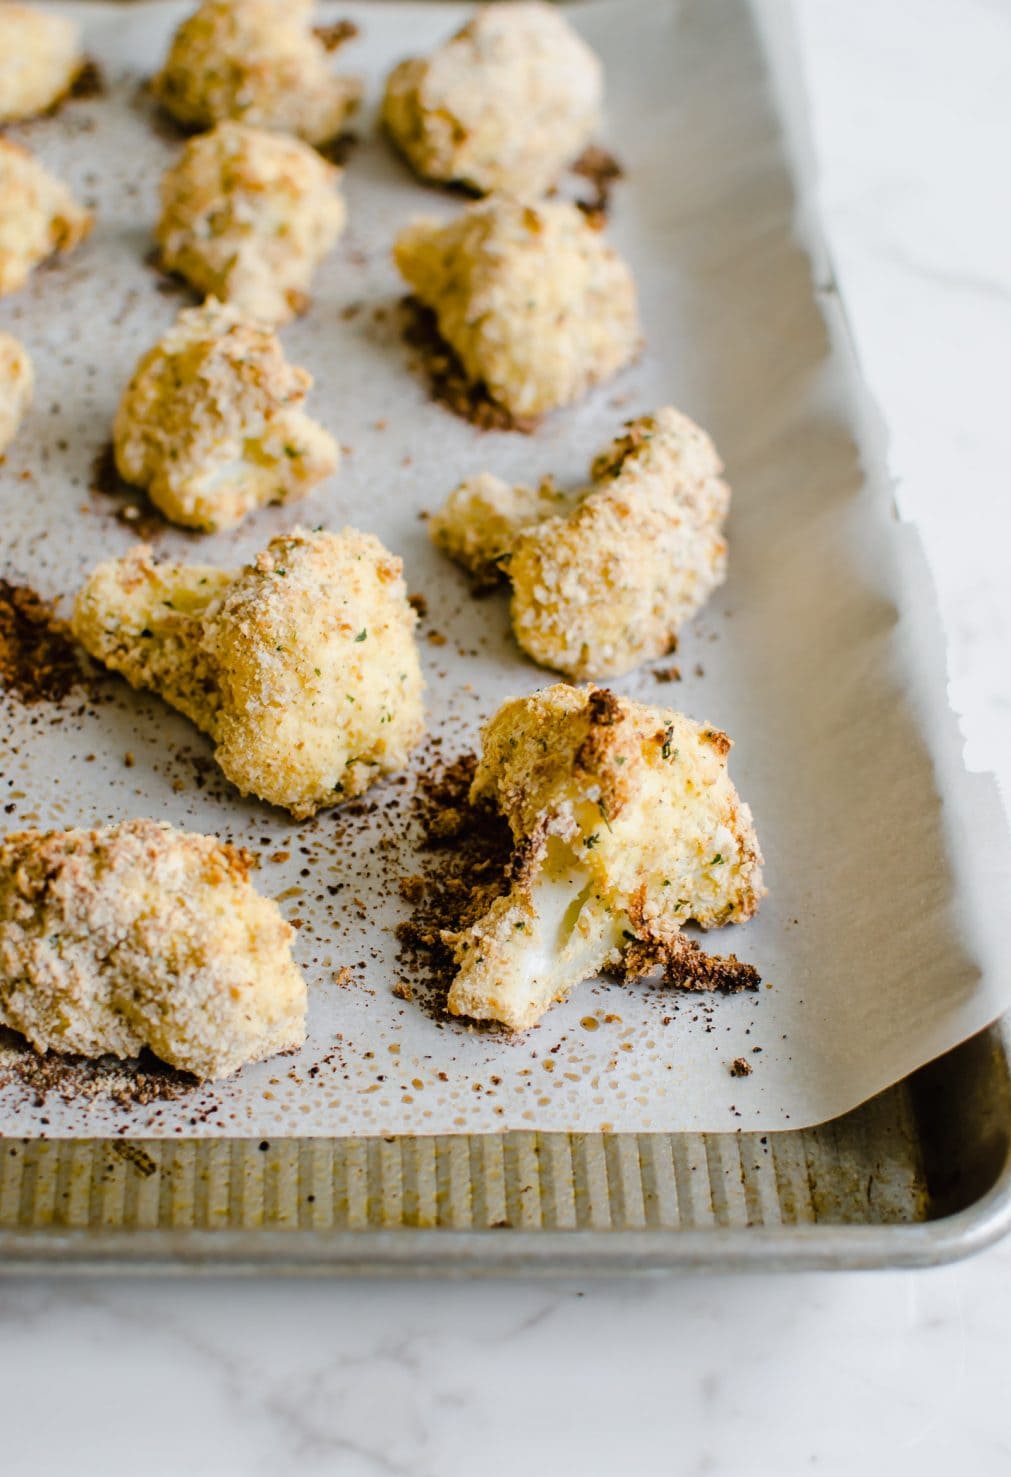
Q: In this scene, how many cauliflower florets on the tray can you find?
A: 12